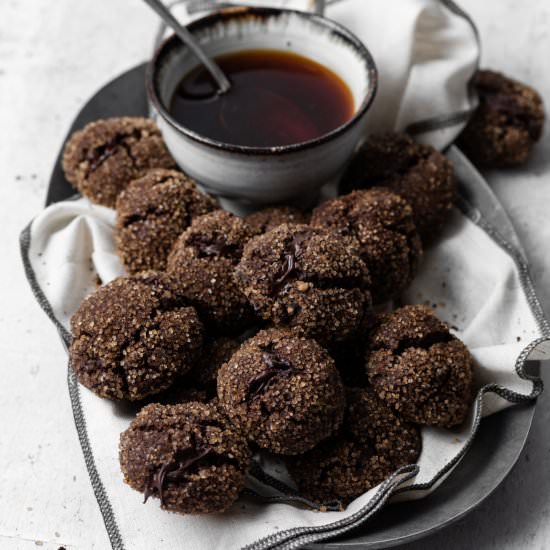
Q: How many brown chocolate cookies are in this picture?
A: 14